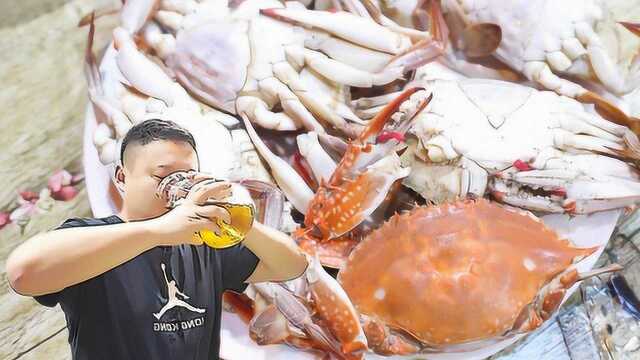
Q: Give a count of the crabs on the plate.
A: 5